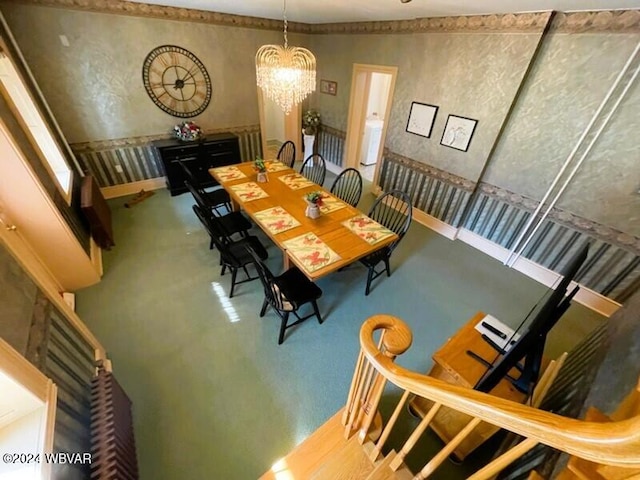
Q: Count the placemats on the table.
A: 8